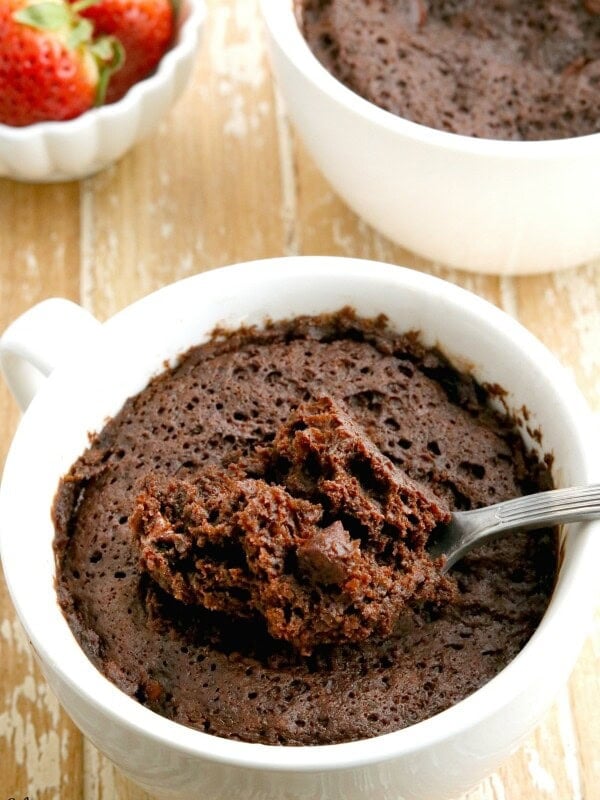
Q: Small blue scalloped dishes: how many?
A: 0